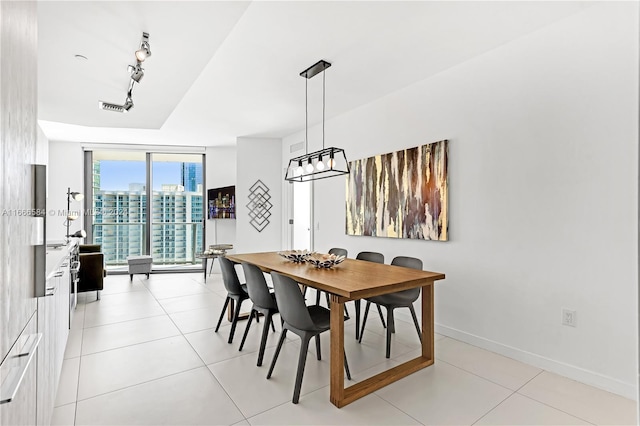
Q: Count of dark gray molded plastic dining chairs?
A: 6